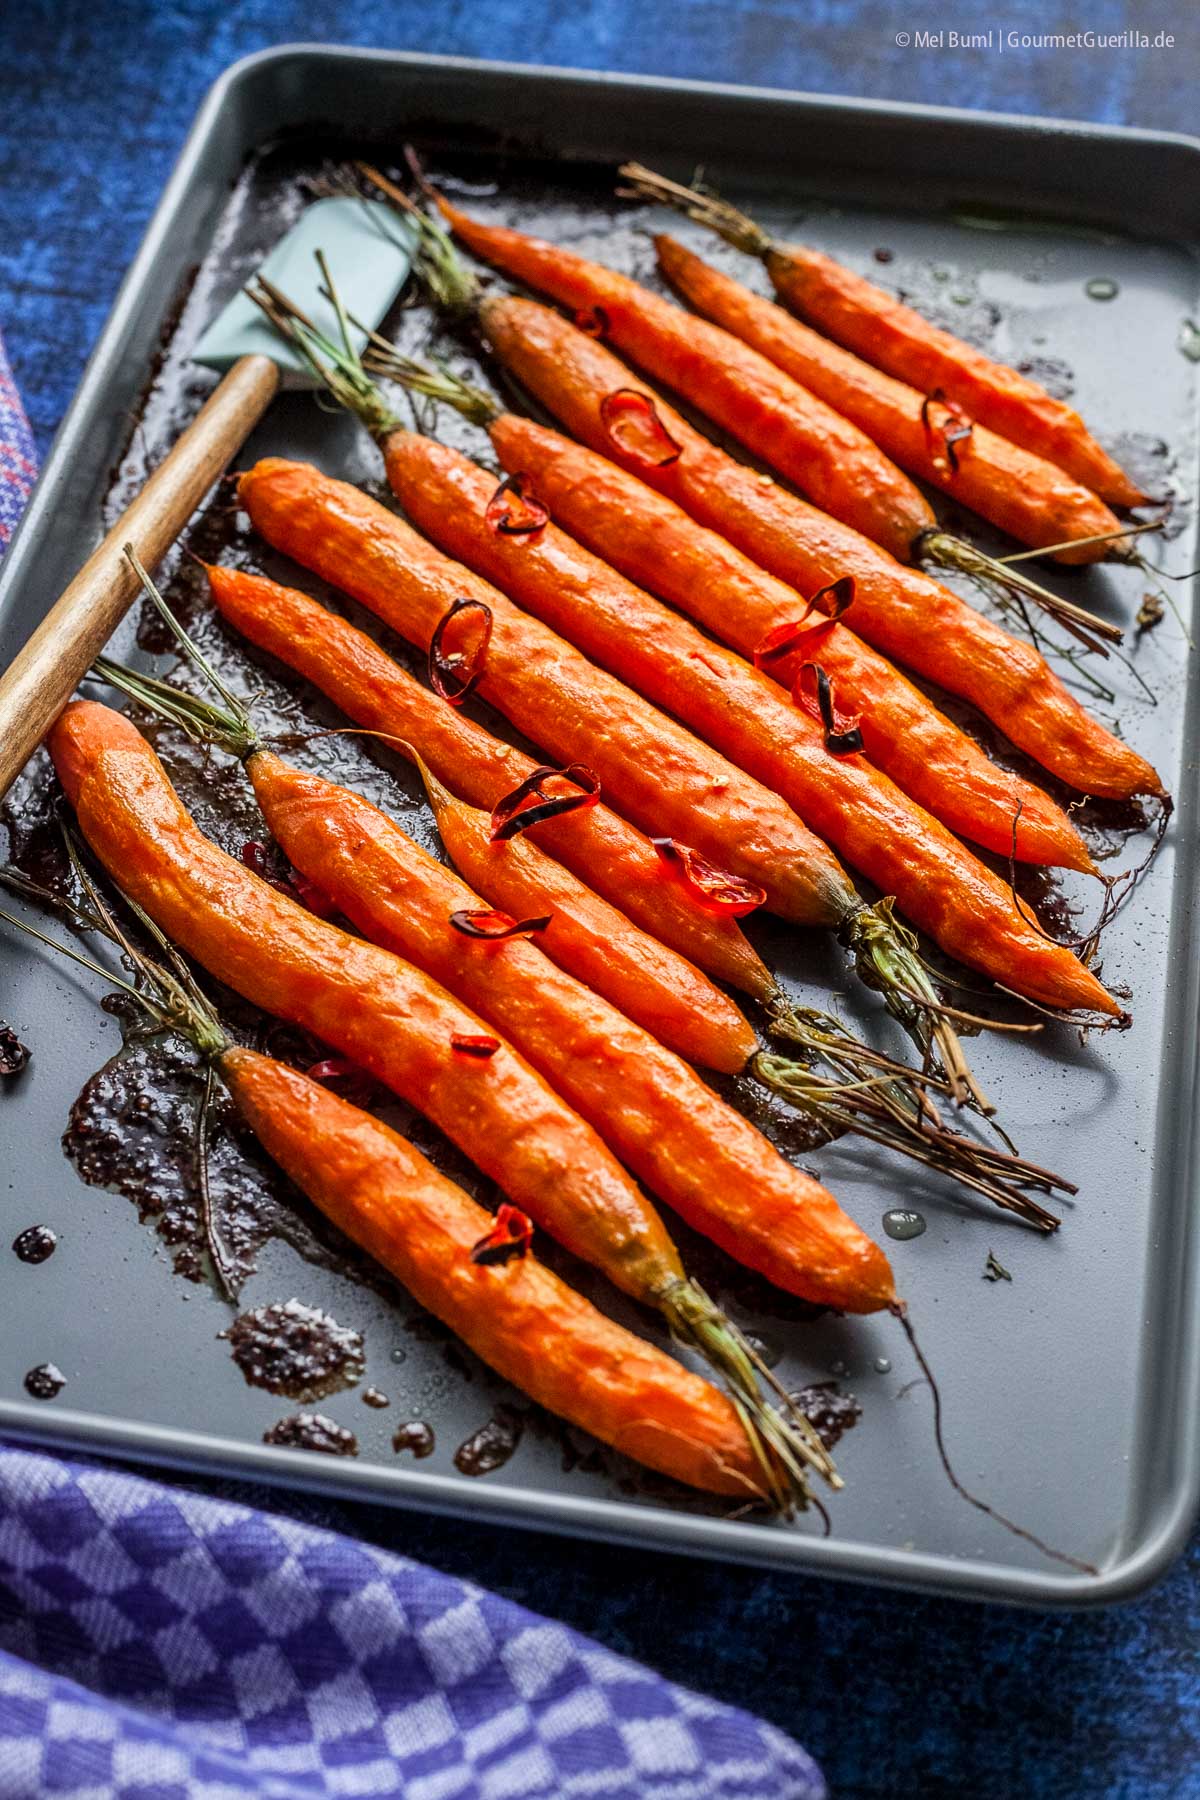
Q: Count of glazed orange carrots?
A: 12